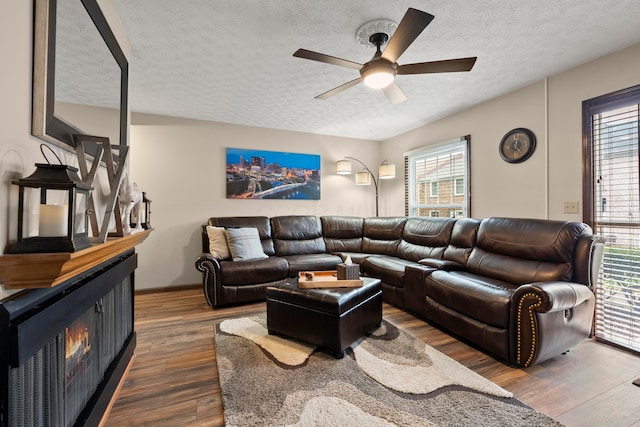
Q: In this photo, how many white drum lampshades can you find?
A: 3